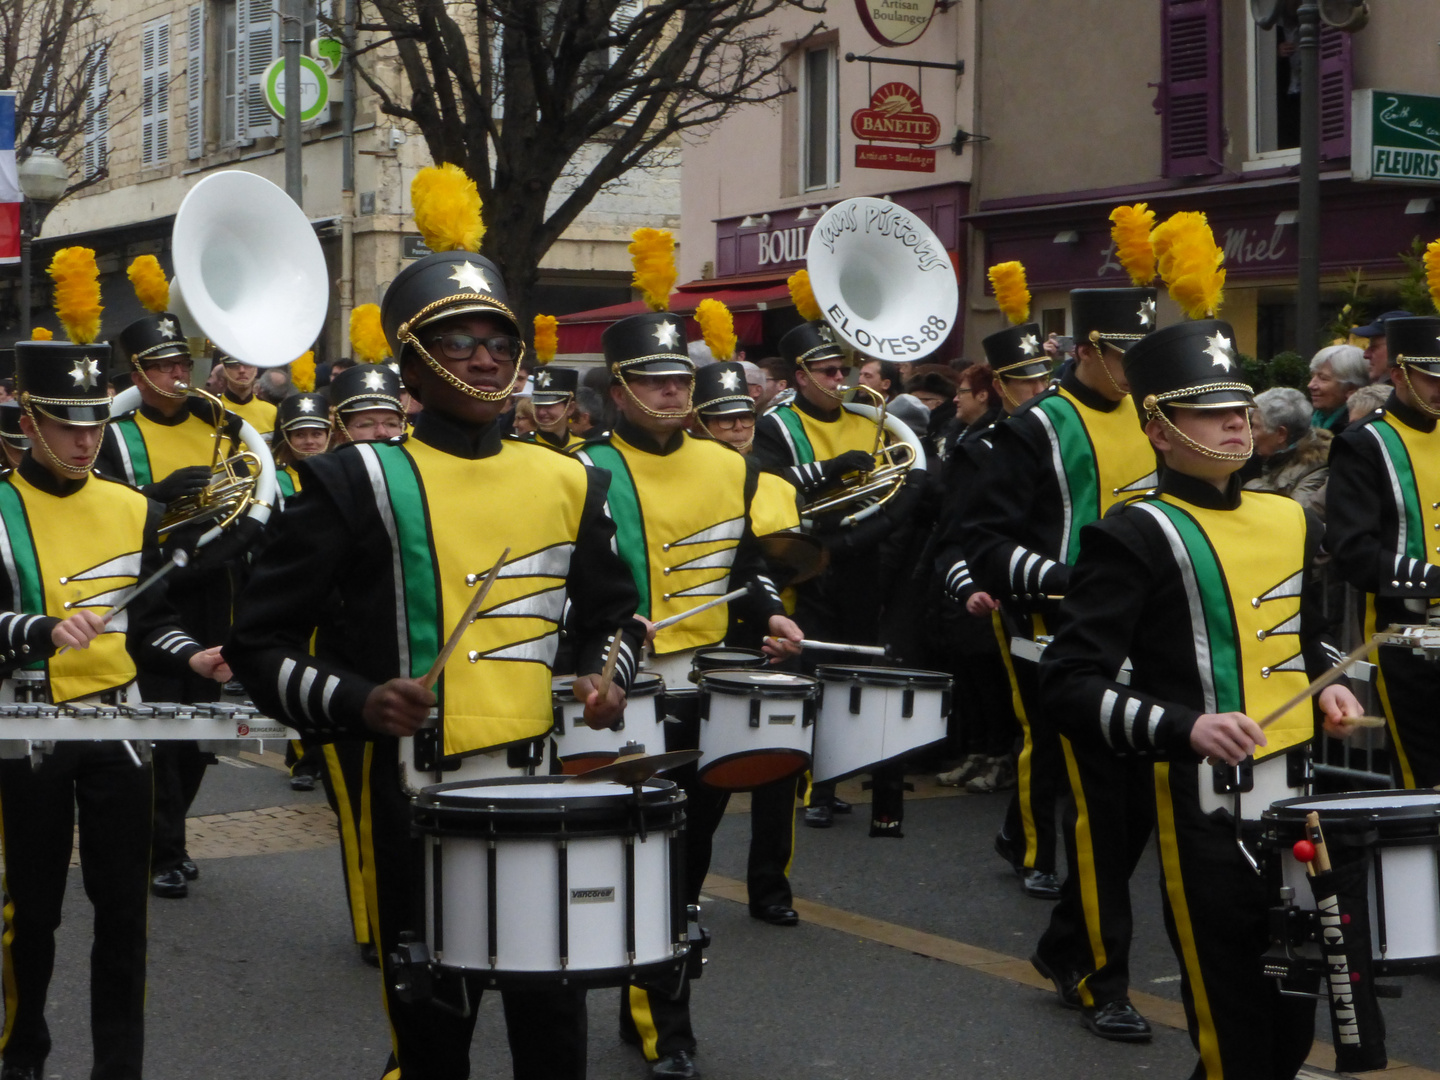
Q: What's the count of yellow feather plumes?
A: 14